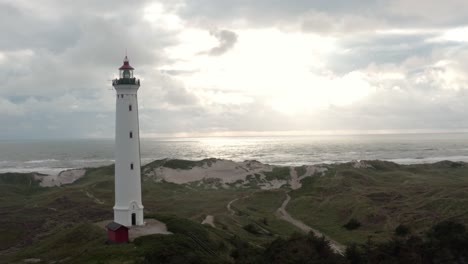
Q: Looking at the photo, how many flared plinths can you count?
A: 1